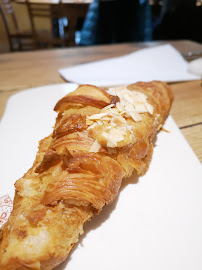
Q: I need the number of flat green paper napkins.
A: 0